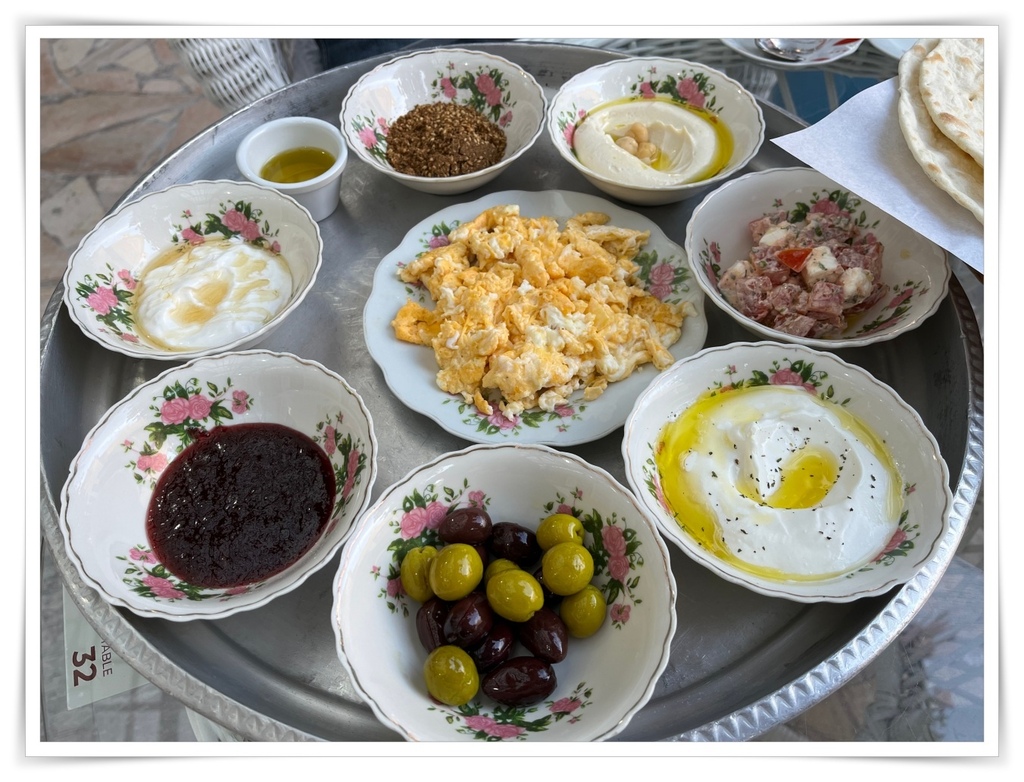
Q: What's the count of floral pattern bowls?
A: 7